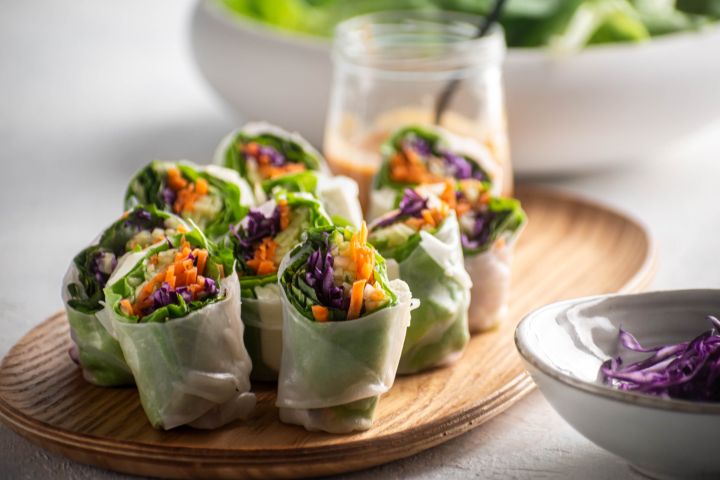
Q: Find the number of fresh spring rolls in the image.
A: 9